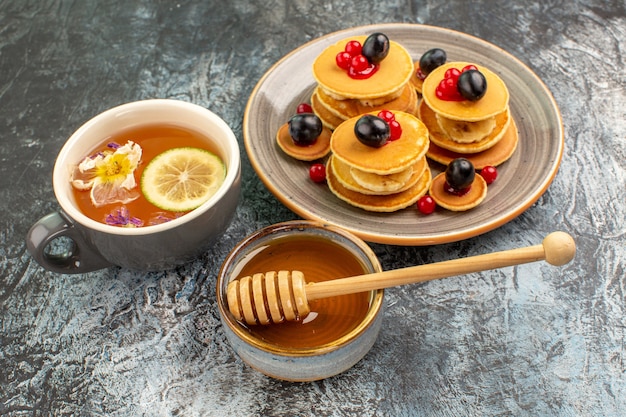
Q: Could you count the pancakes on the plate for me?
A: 12